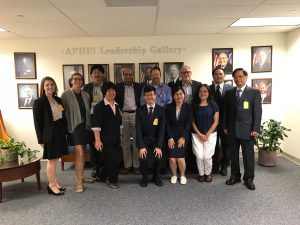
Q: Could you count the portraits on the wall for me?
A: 11